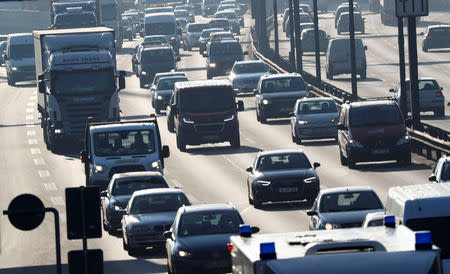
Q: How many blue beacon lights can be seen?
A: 4